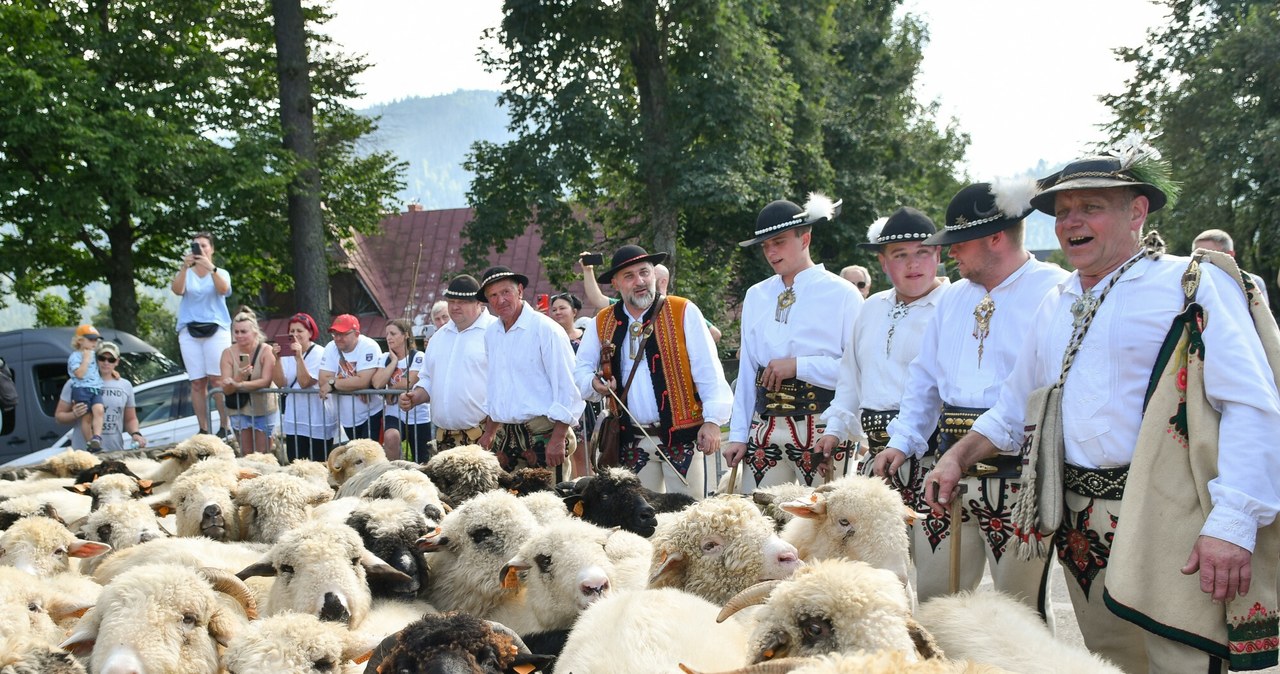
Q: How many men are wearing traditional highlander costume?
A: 7